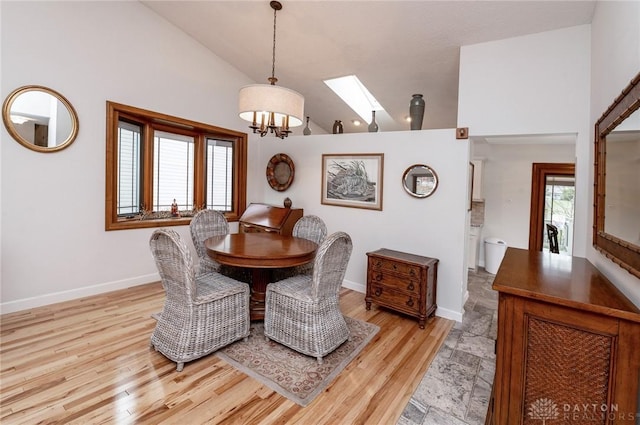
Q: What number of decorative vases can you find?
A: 4